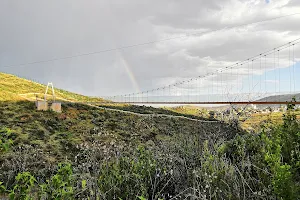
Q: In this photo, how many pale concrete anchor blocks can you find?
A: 2